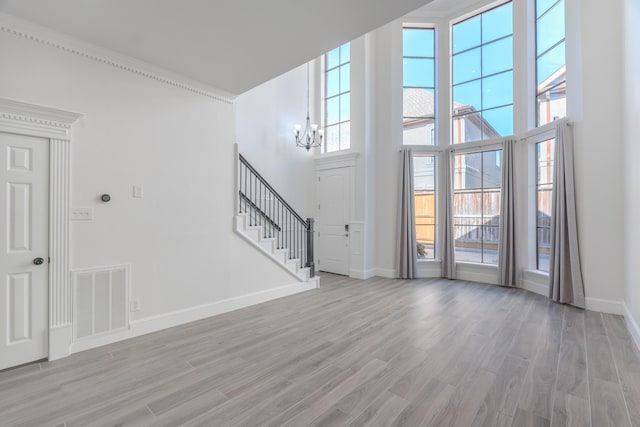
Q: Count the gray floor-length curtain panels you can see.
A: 4